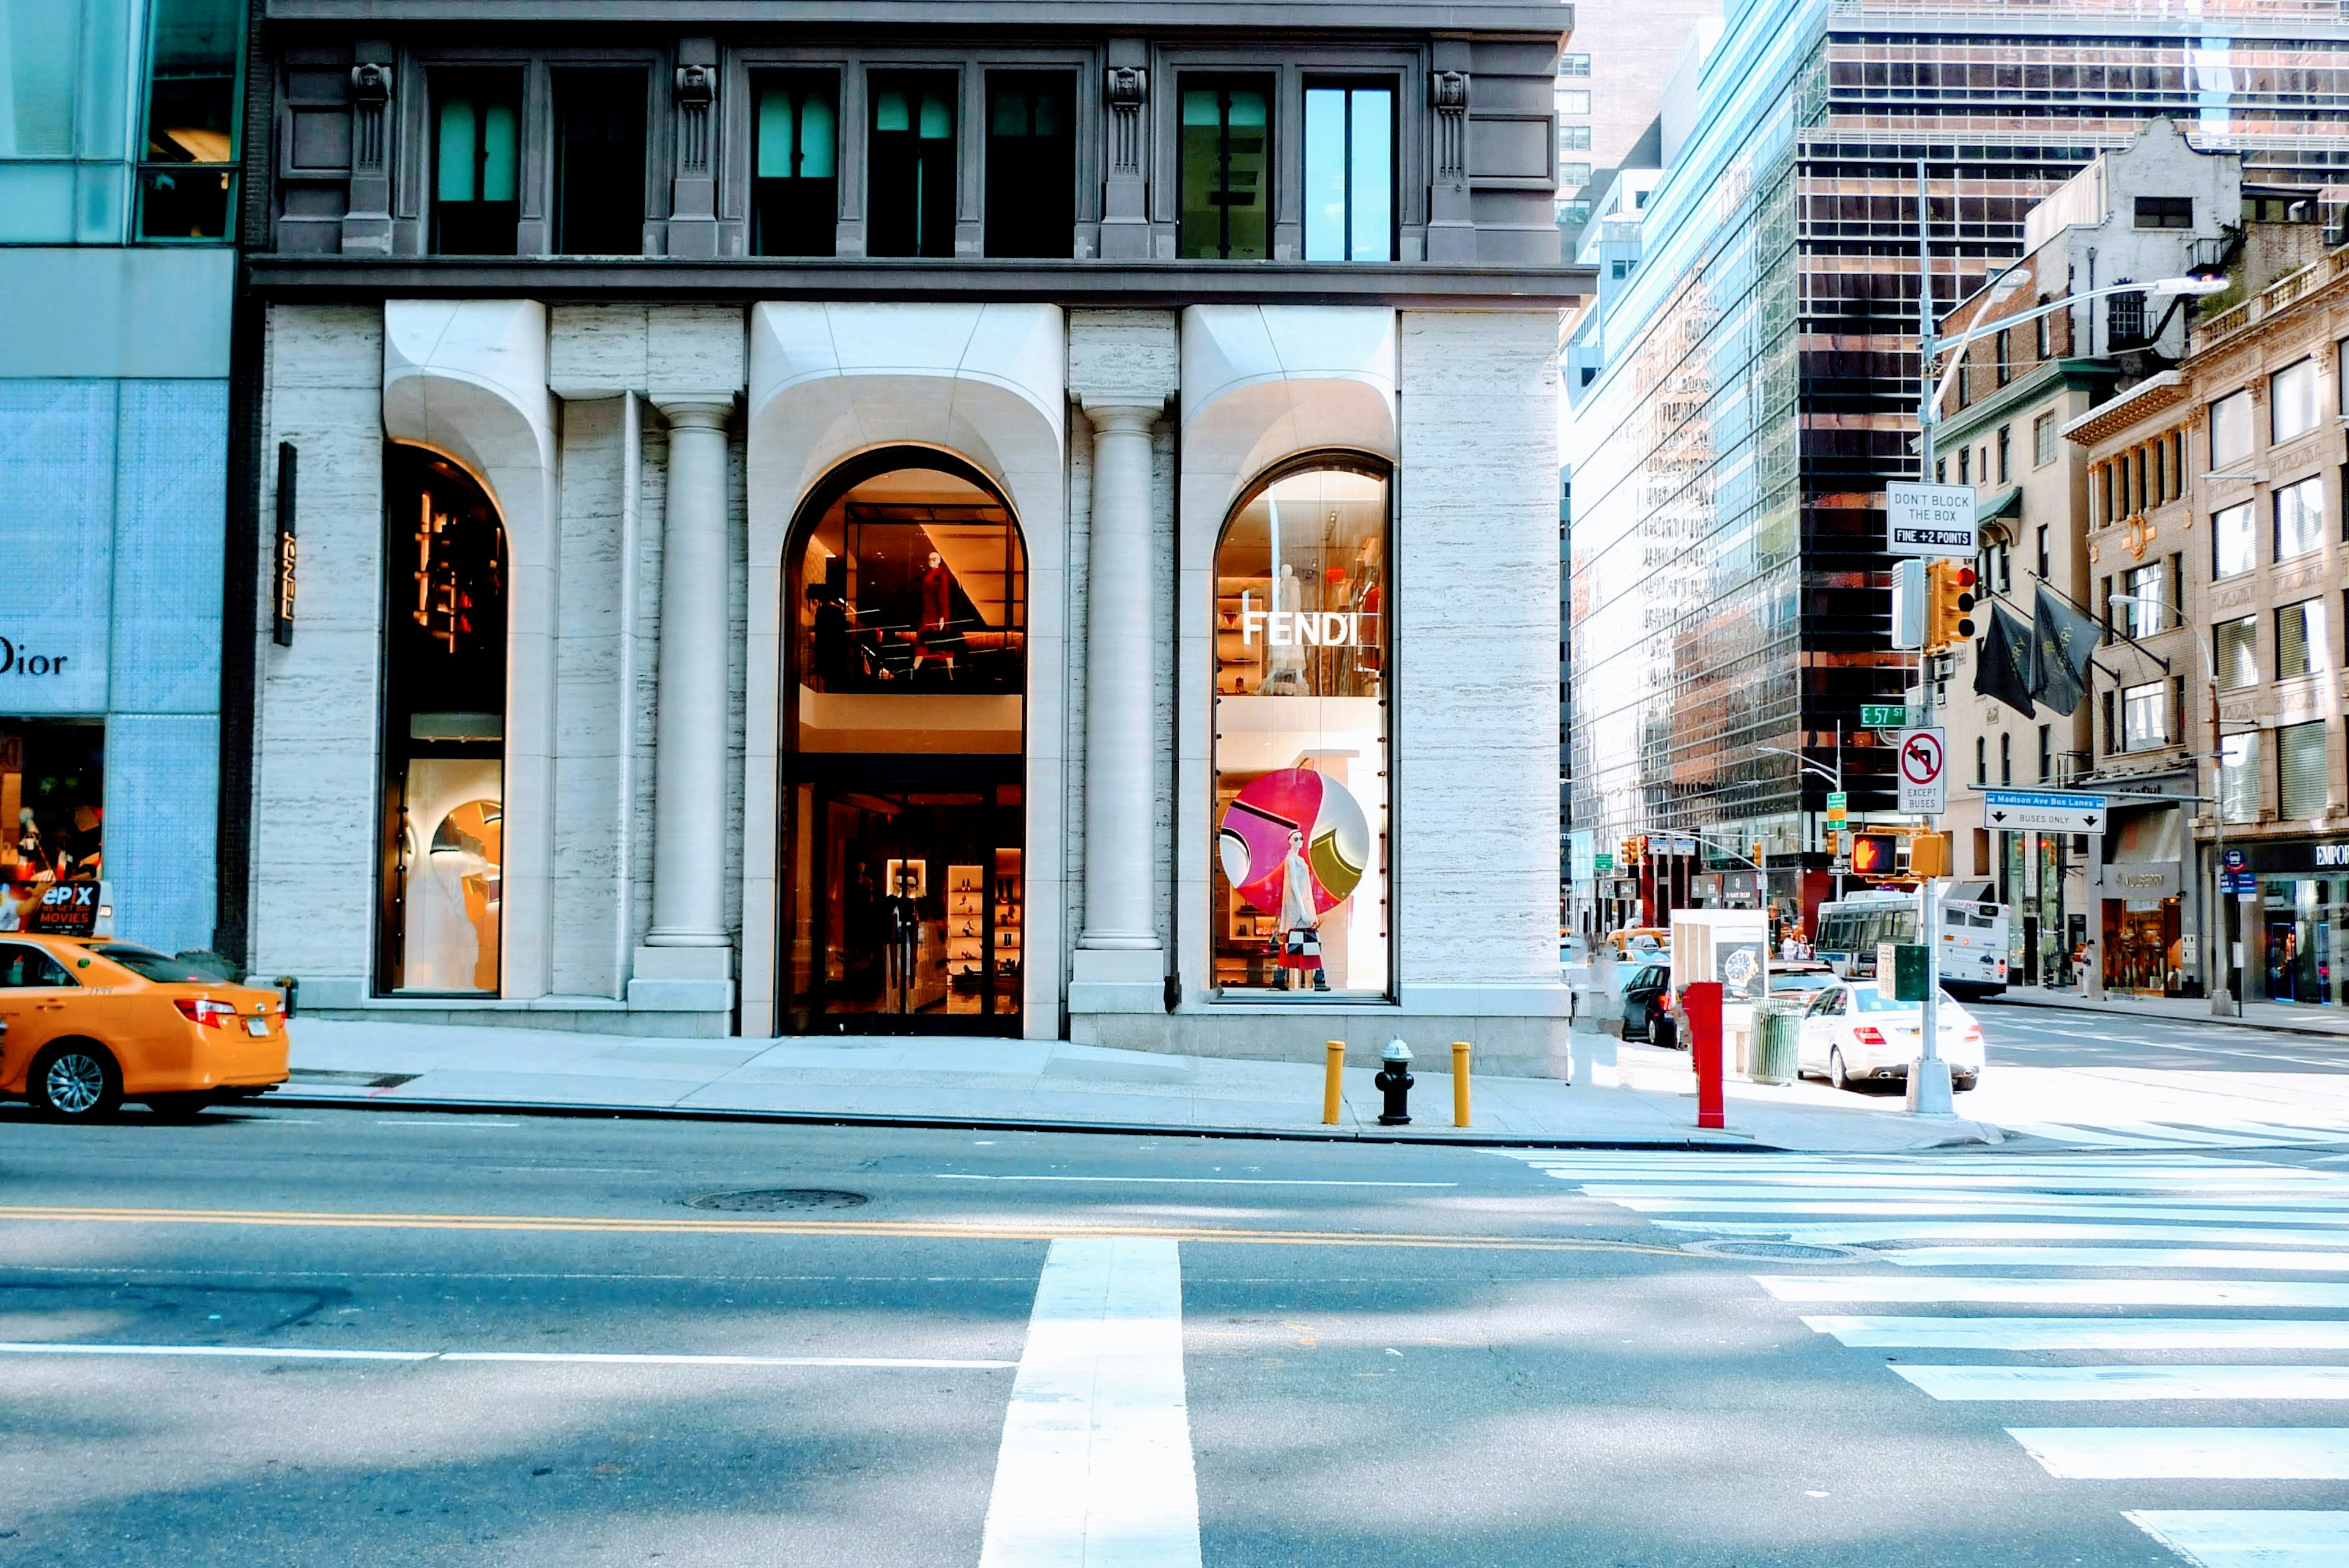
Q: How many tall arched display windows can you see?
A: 3